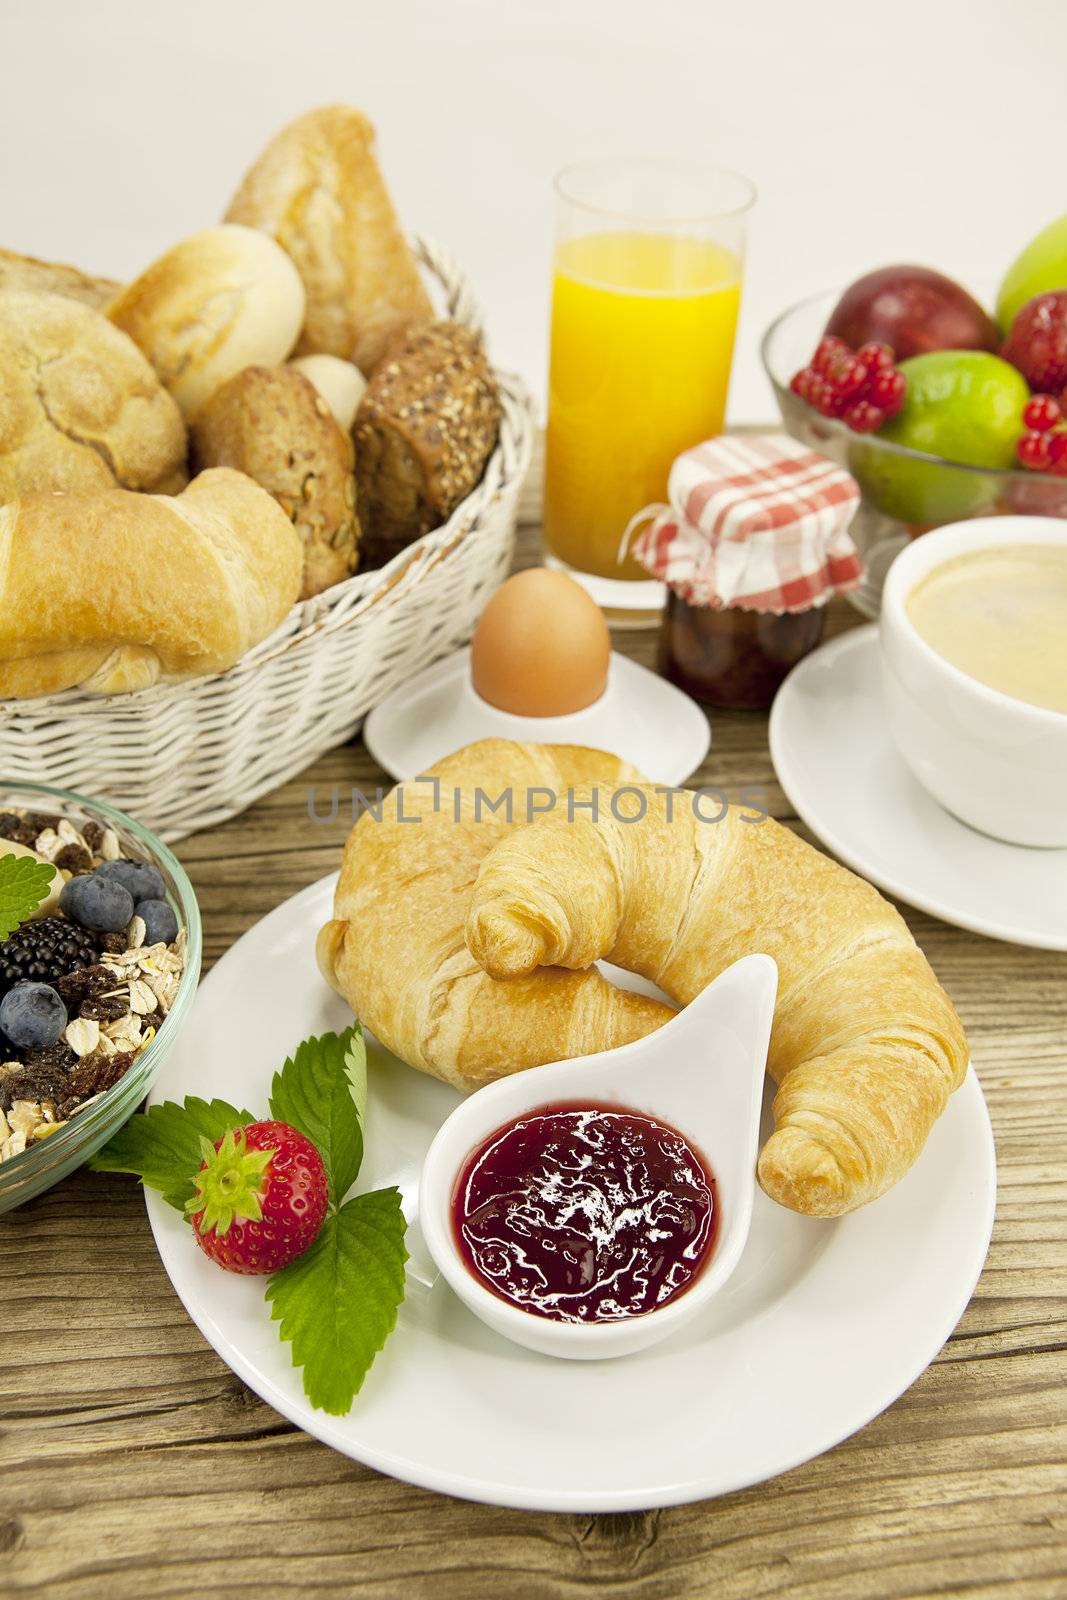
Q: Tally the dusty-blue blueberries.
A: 4